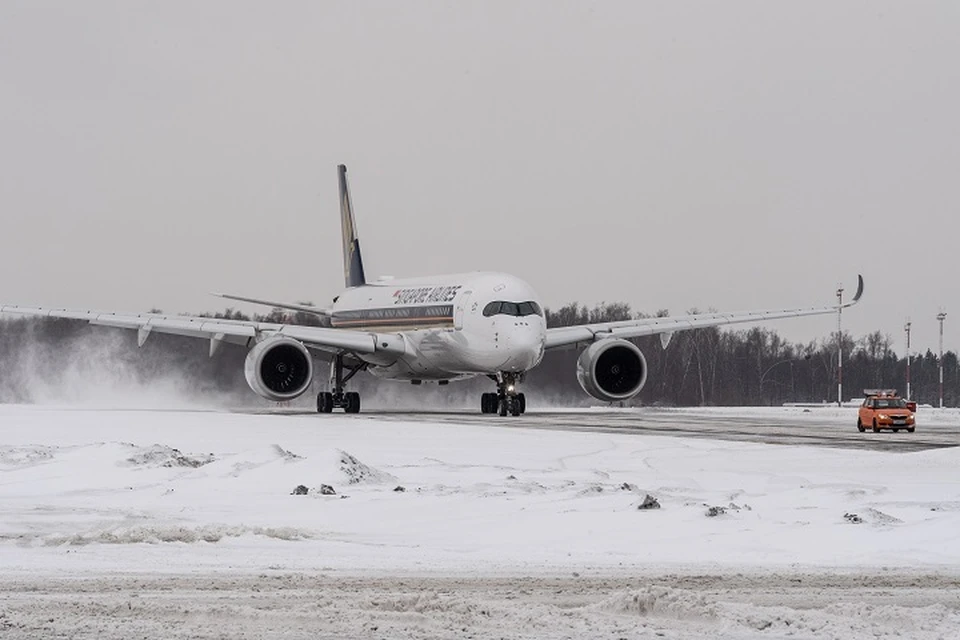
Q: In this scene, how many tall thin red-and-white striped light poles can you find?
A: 3